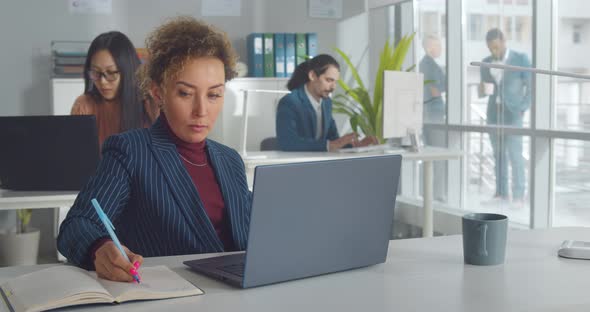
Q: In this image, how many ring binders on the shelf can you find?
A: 6